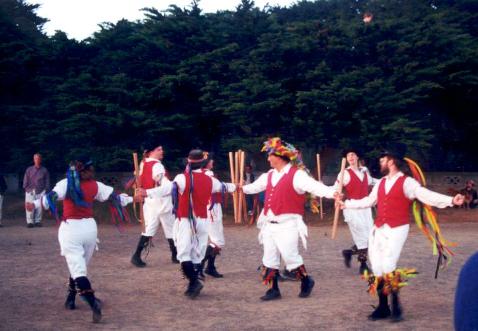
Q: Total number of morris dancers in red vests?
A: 7